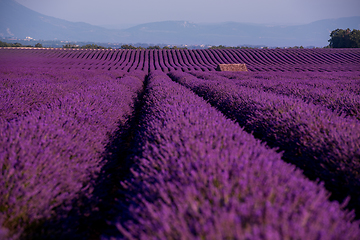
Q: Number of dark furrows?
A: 2